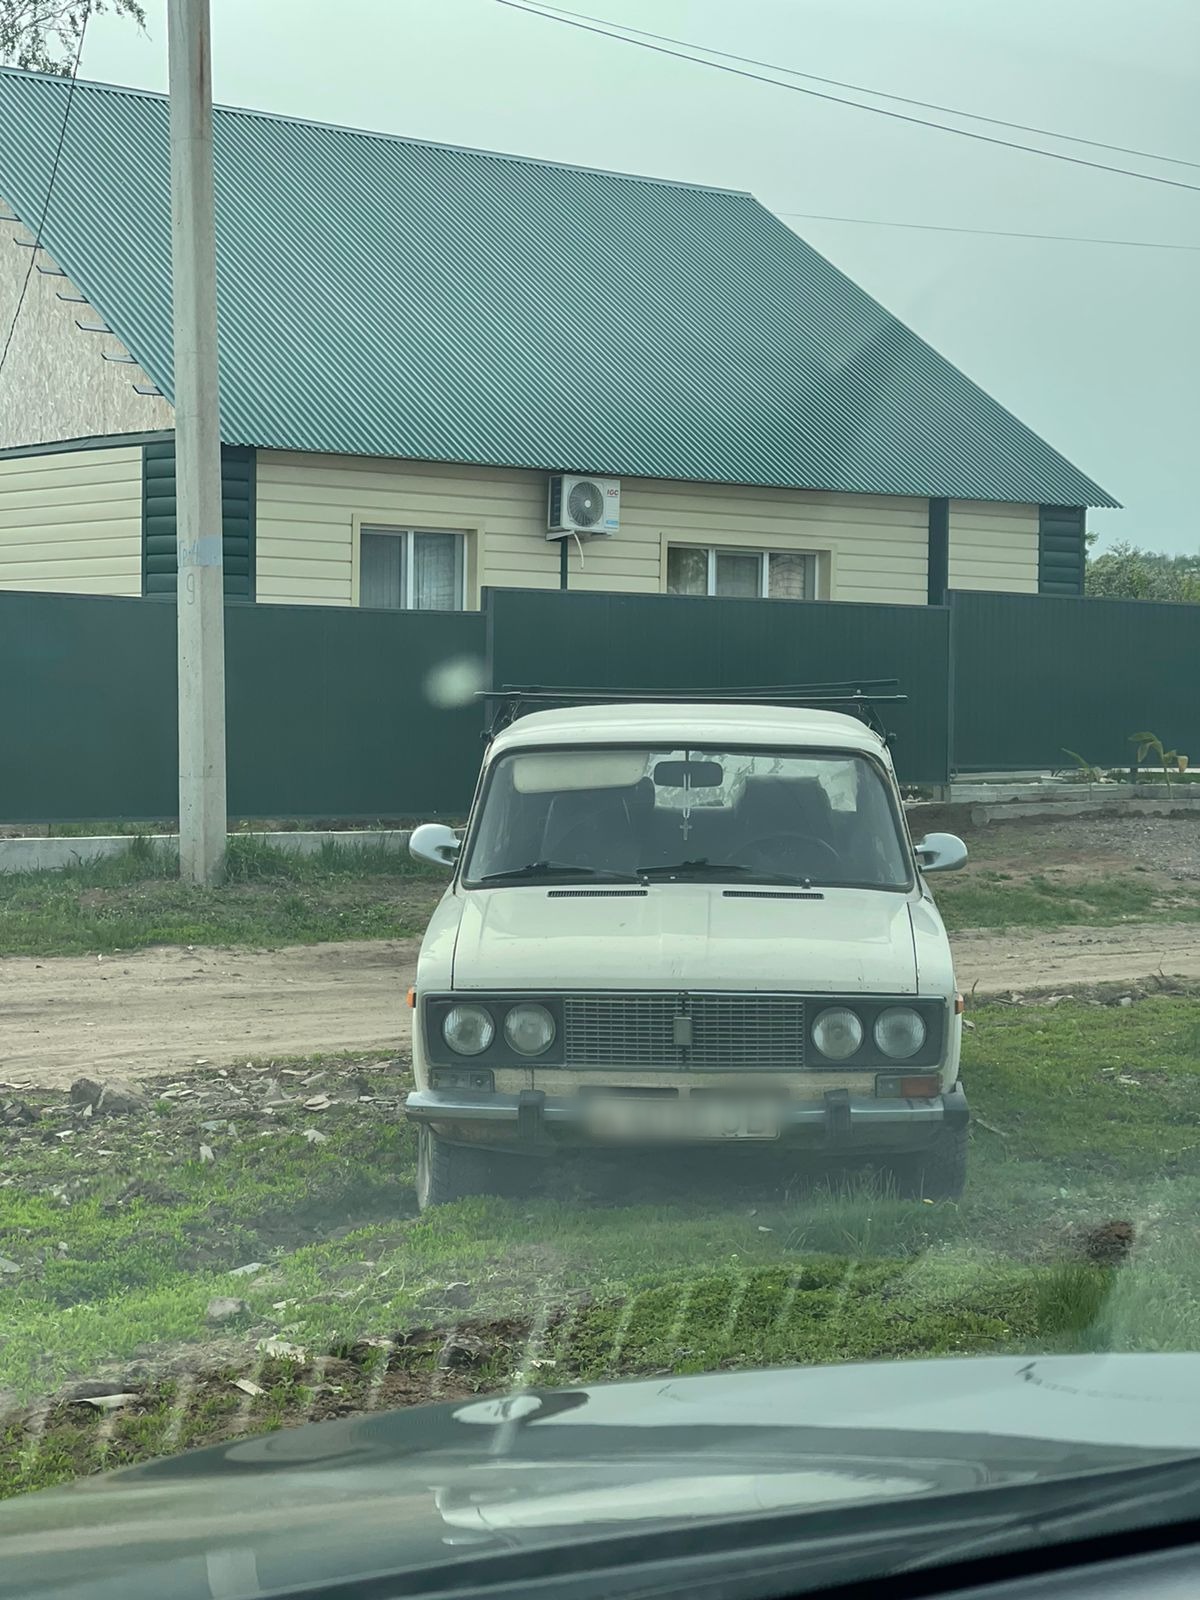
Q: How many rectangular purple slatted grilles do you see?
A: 0